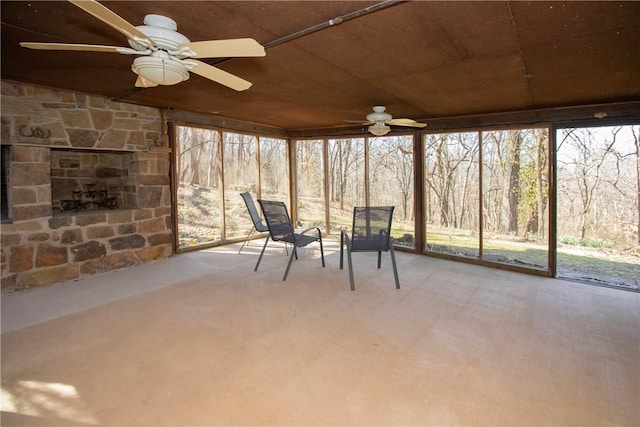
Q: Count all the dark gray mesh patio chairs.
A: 3